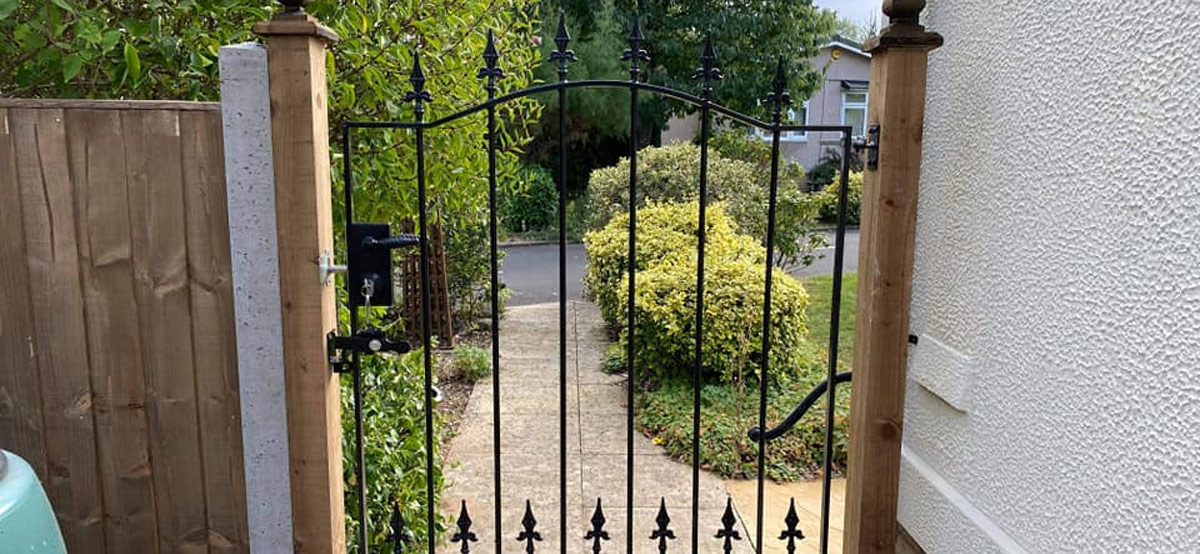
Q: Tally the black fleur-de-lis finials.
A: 13